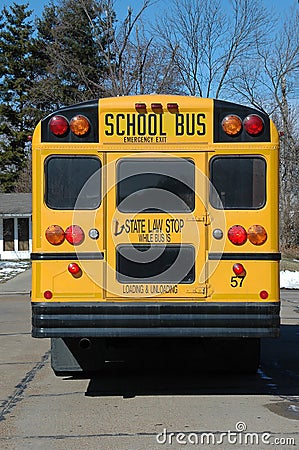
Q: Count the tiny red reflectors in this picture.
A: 2